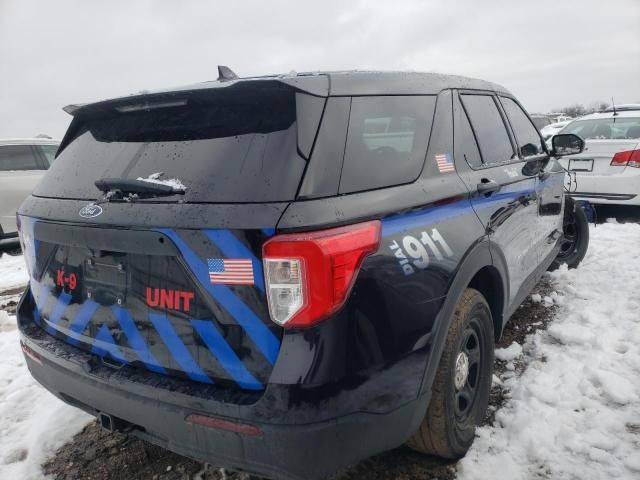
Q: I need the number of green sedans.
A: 0